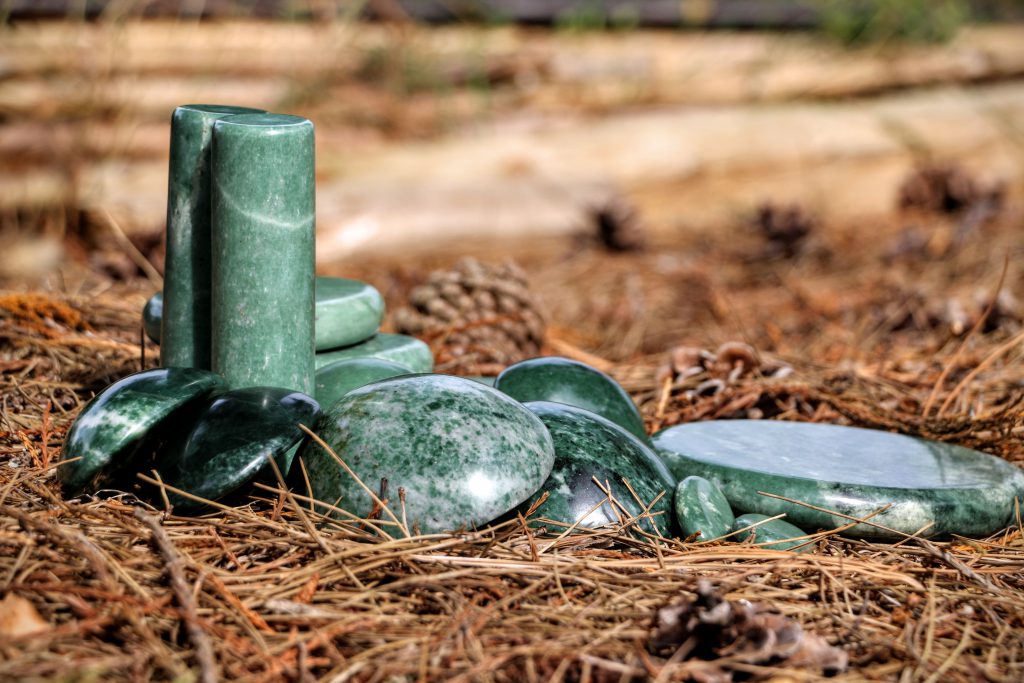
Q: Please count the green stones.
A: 13